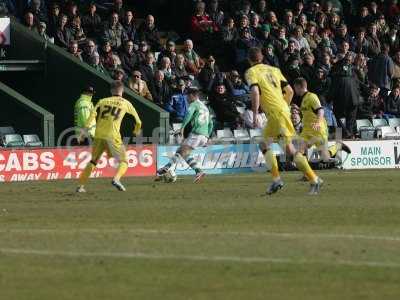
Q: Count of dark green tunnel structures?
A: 1